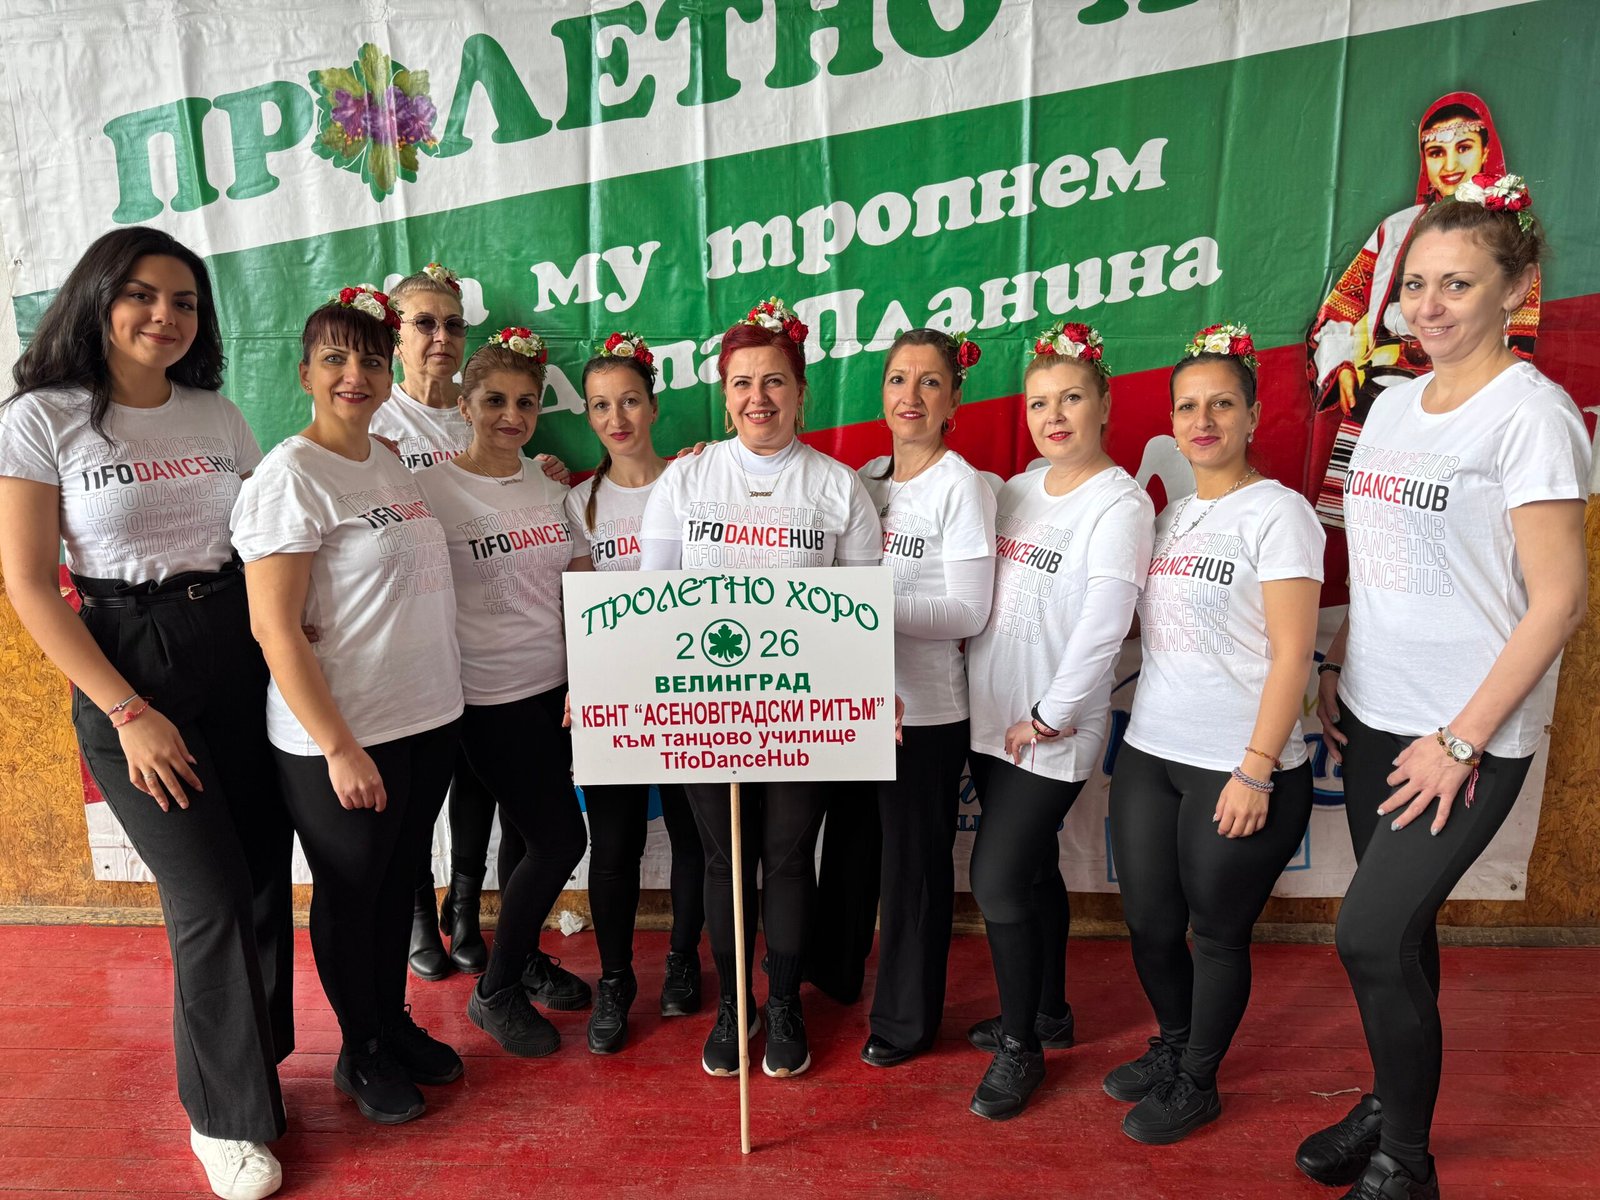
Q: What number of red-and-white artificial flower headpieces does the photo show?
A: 9